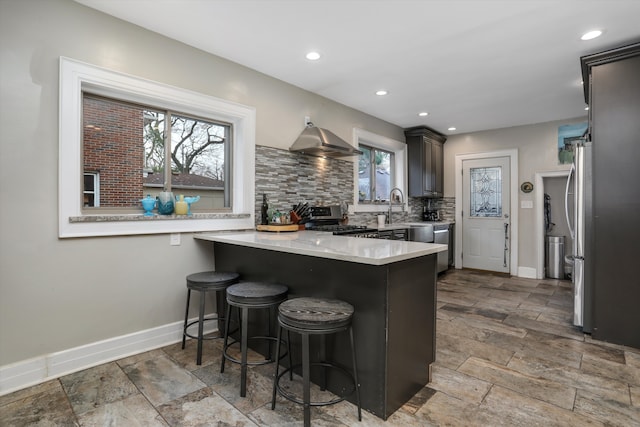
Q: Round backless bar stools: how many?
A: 3